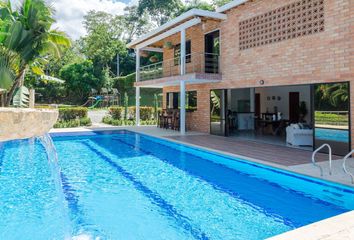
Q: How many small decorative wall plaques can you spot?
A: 3